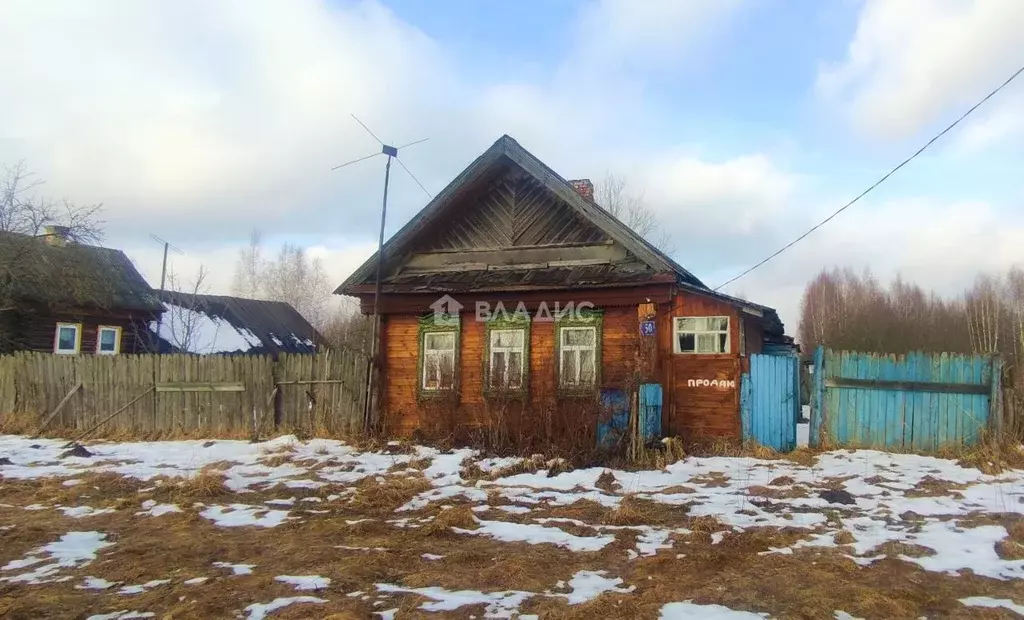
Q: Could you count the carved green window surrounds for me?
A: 3